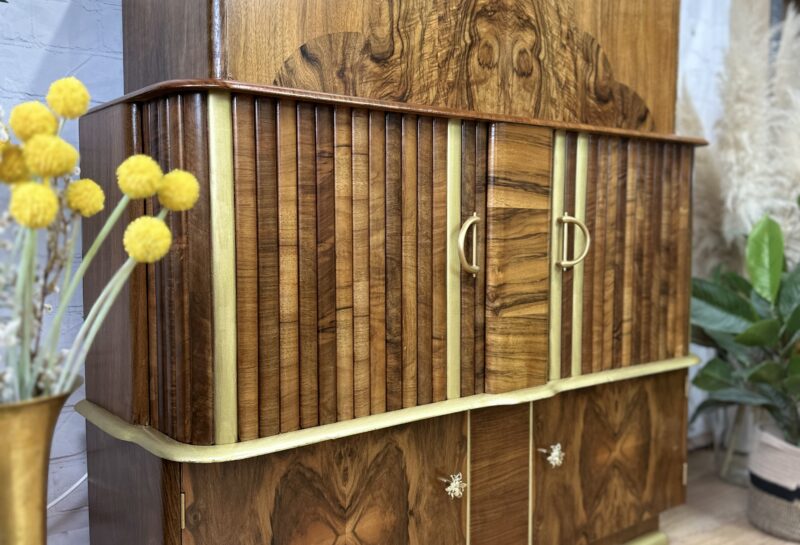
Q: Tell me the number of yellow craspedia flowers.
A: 9